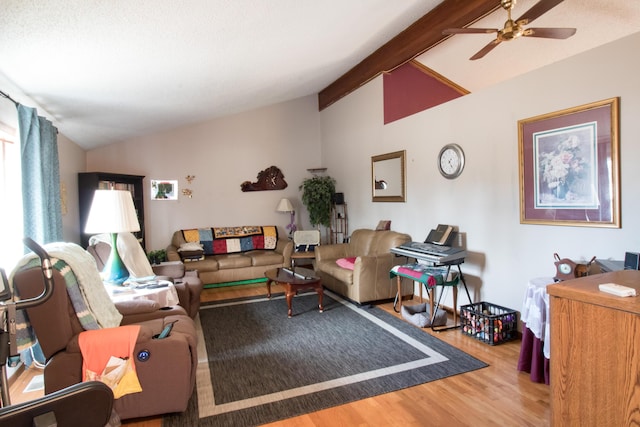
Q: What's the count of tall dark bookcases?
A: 1